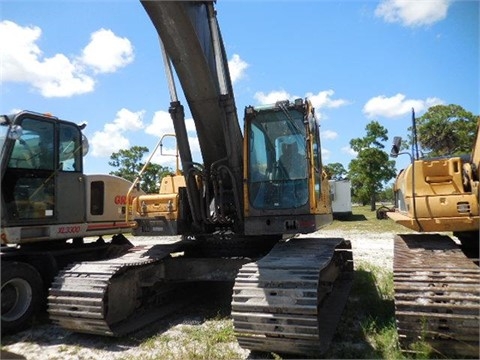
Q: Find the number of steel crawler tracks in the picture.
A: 3